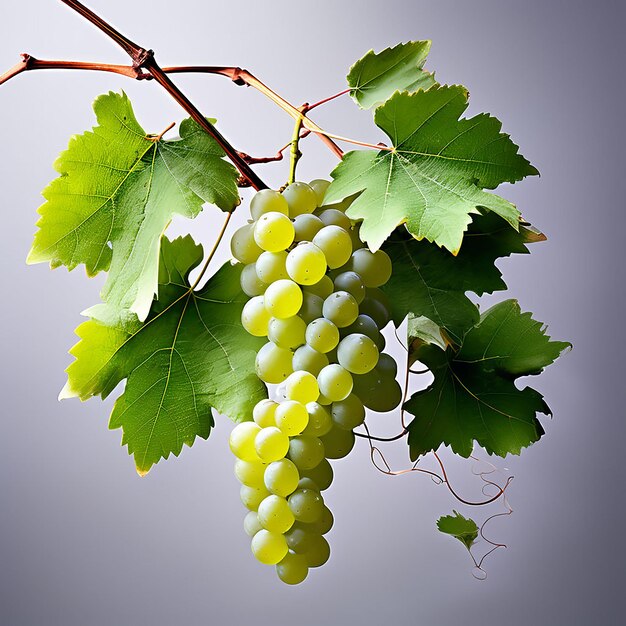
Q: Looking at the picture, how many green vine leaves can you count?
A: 7